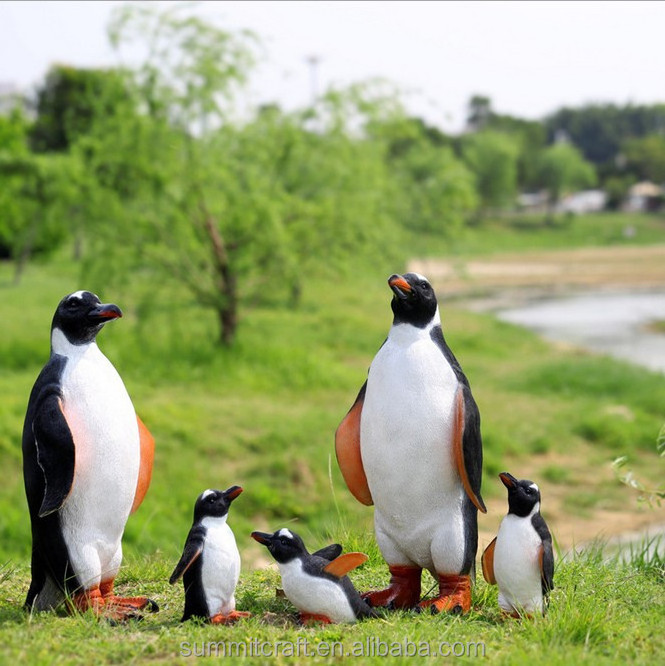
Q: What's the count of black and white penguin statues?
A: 5